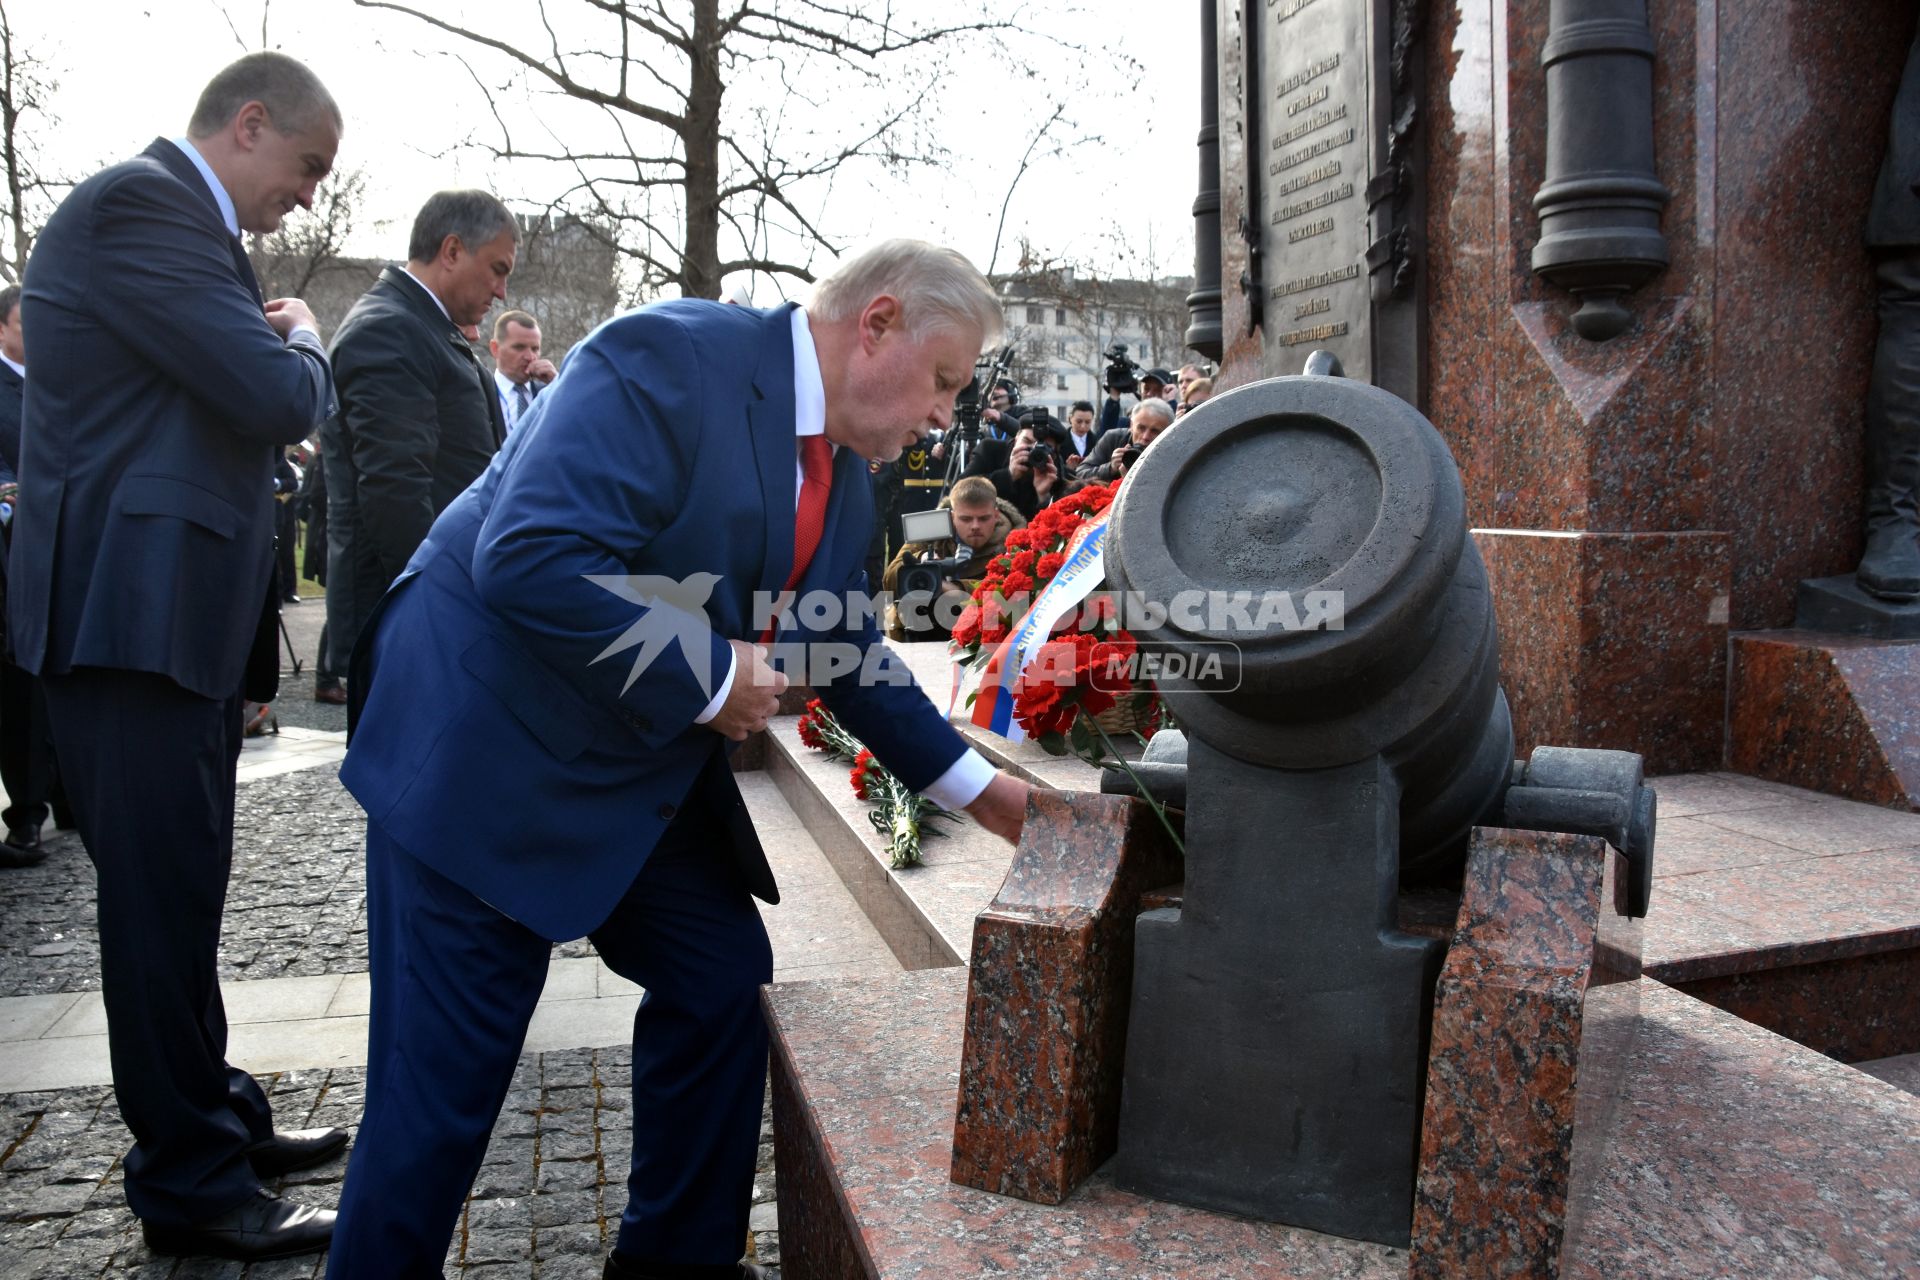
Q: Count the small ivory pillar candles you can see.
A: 0